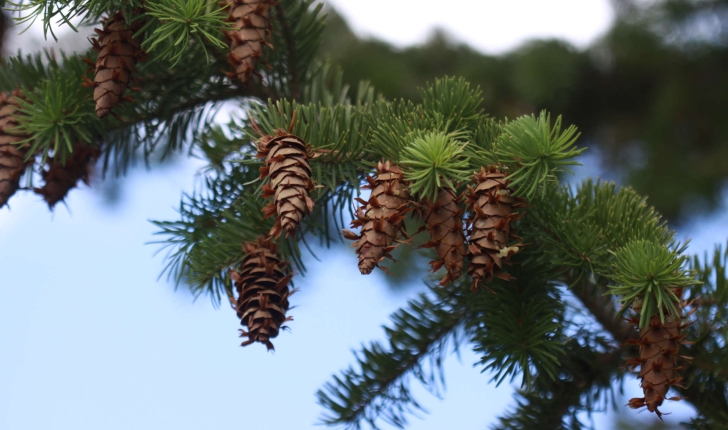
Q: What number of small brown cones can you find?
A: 10